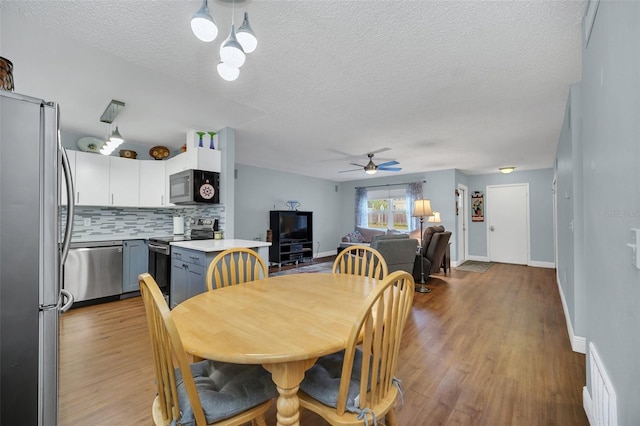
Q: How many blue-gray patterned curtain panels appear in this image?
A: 2